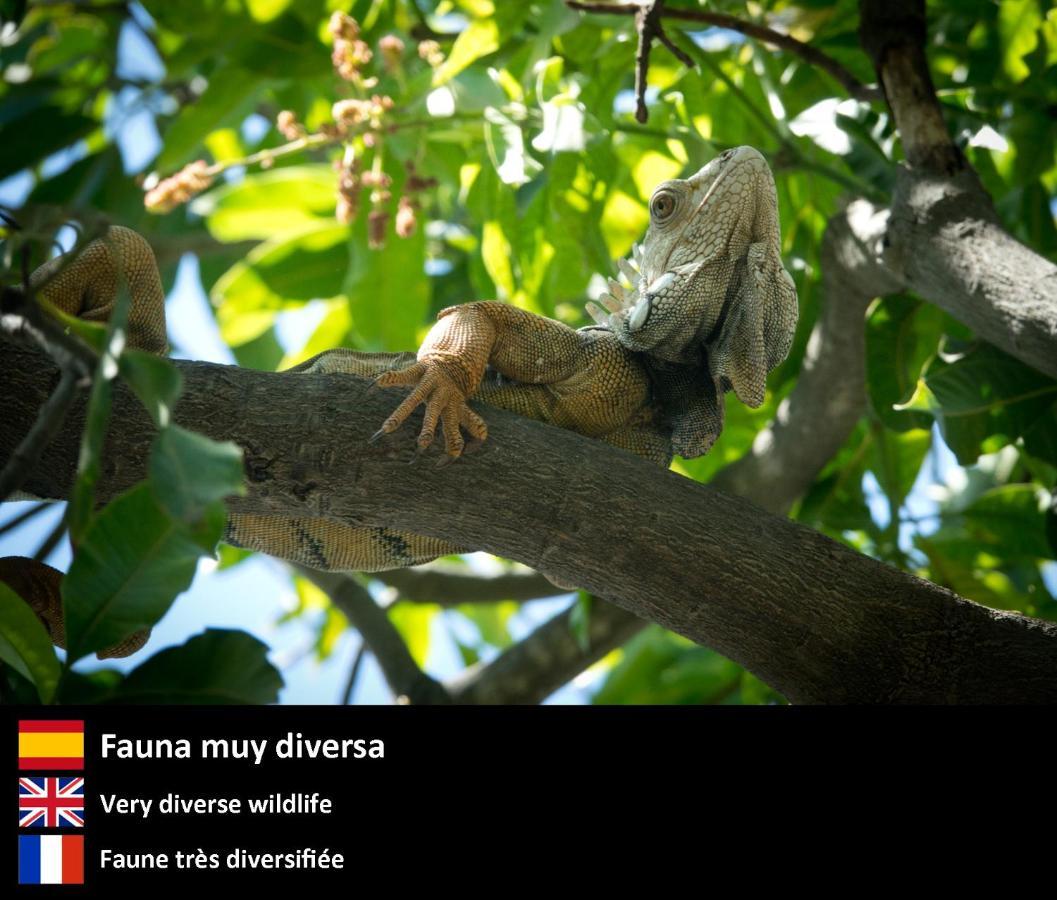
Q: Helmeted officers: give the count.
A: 0